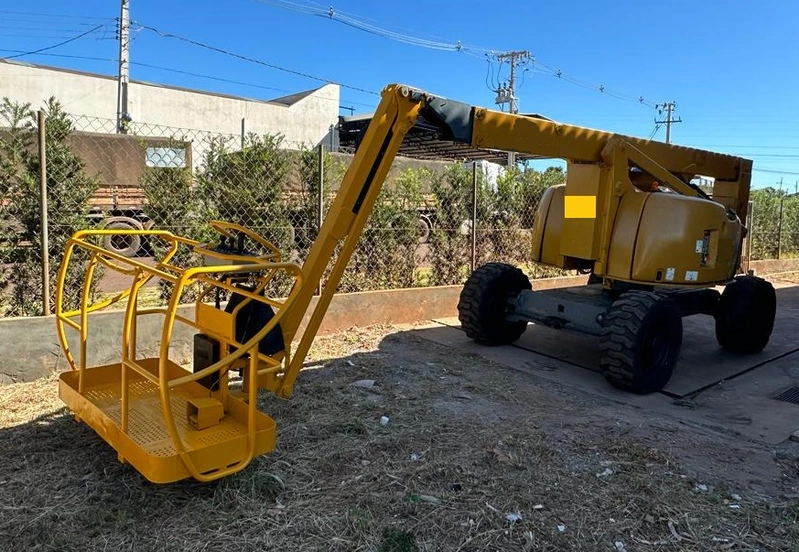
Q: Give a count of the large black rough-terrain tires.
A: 3